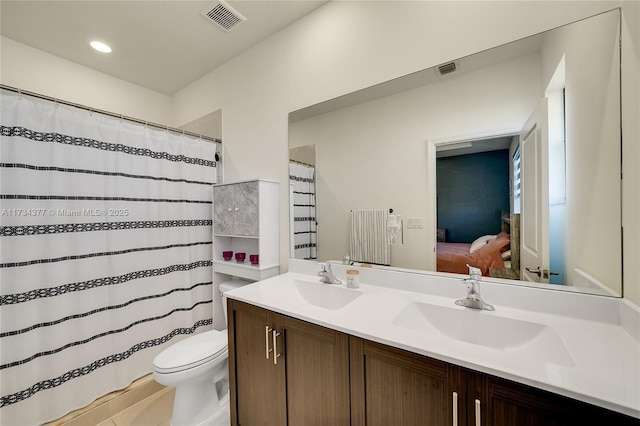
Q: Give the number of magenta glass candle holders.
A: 3